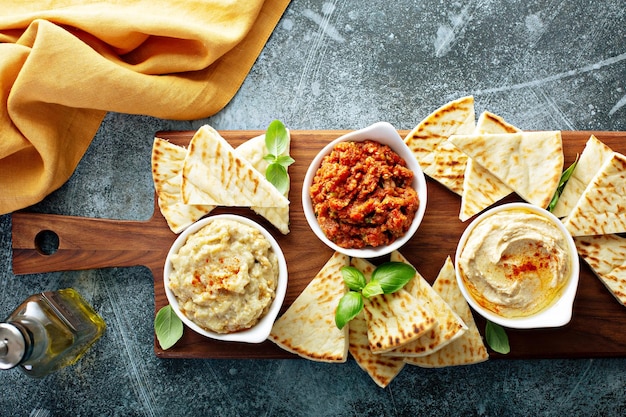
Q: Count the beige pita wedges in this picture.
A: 14